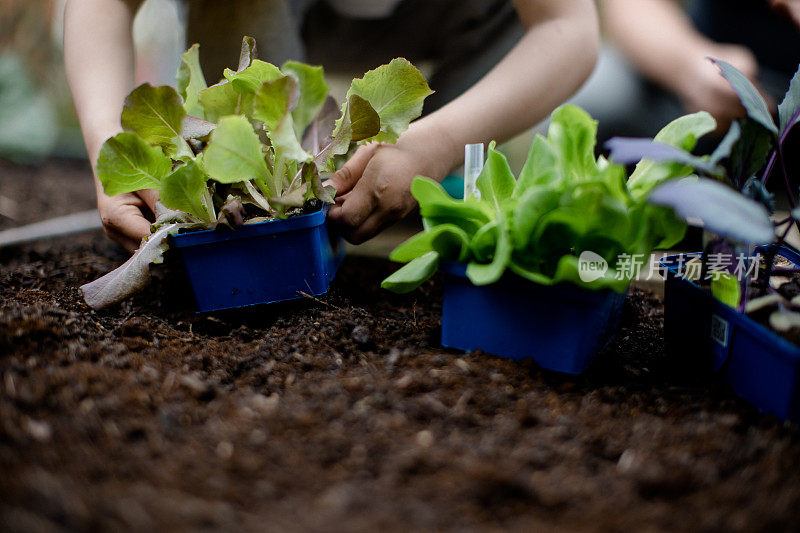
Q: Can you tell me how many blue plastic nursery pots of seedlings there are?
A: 3